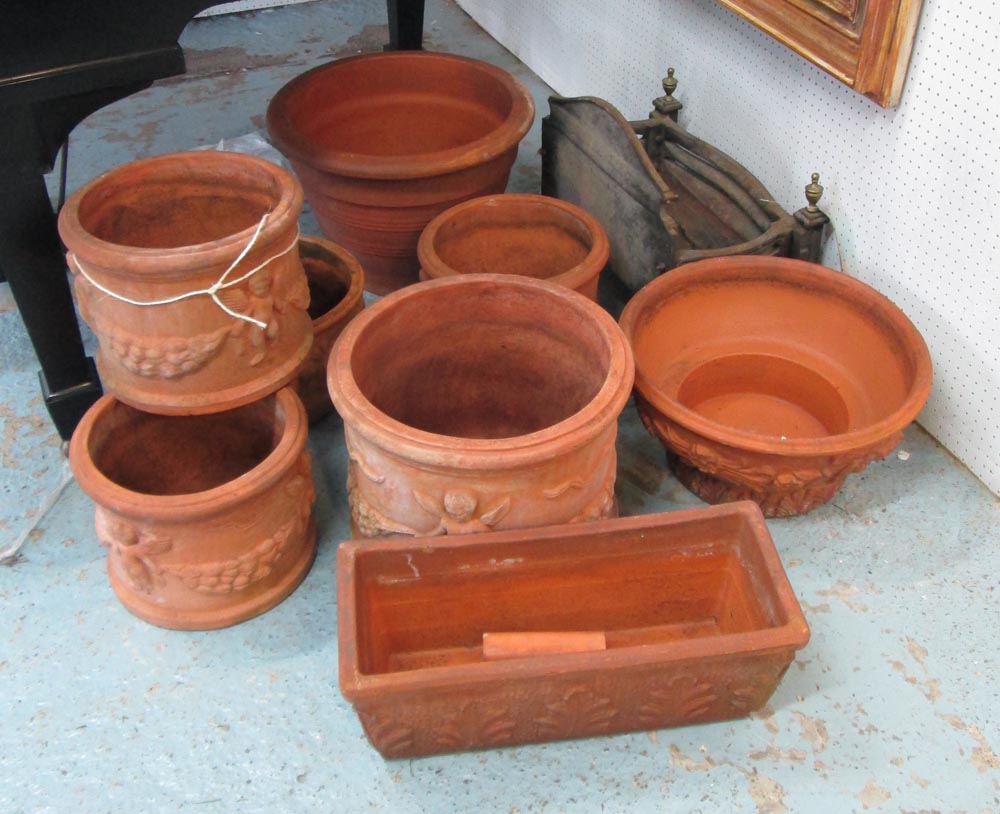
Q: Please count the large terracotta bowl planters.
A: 1